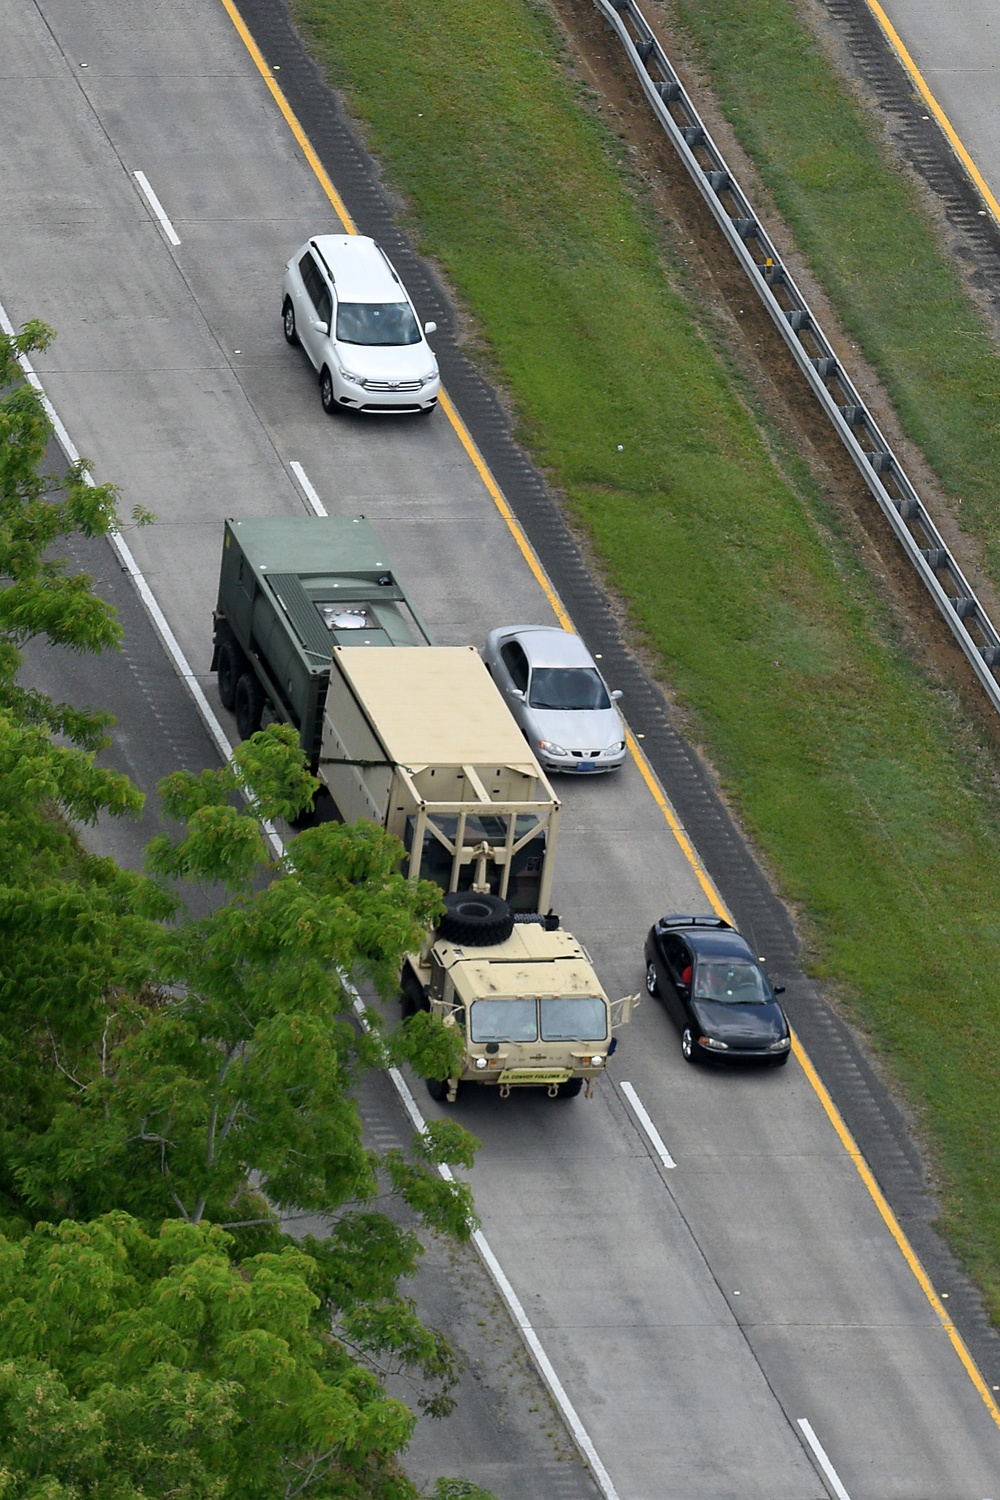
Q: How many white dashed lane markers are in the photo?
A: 4